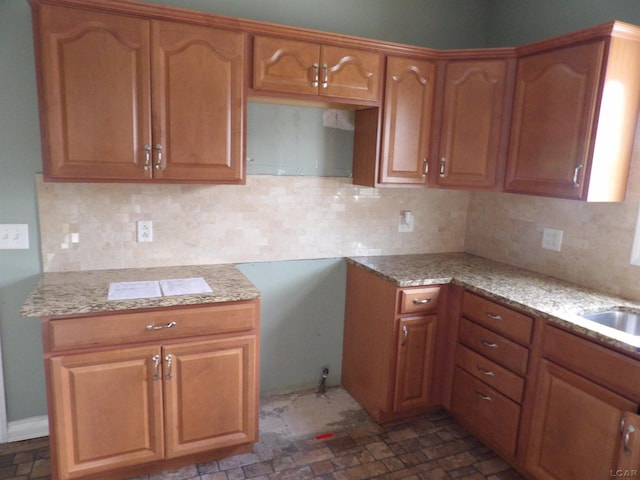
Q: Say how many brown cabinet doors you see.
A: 12